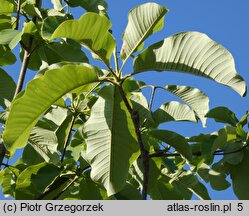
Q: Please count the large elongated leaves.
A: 5